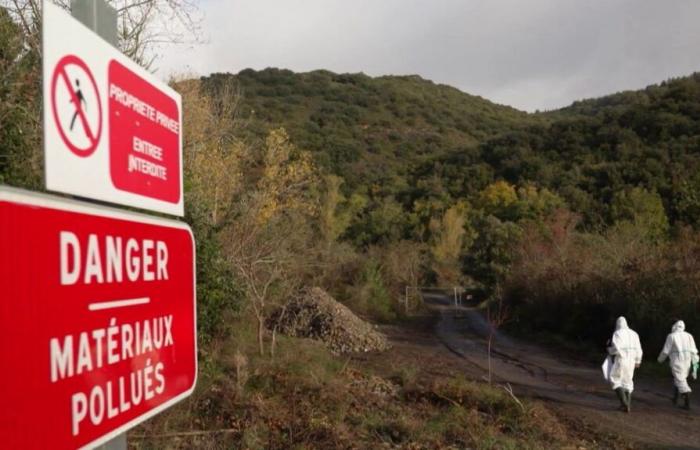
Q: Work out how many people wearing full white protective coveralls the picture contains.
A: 2